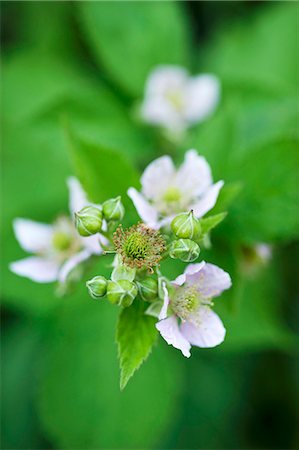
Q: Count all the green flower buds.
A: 7